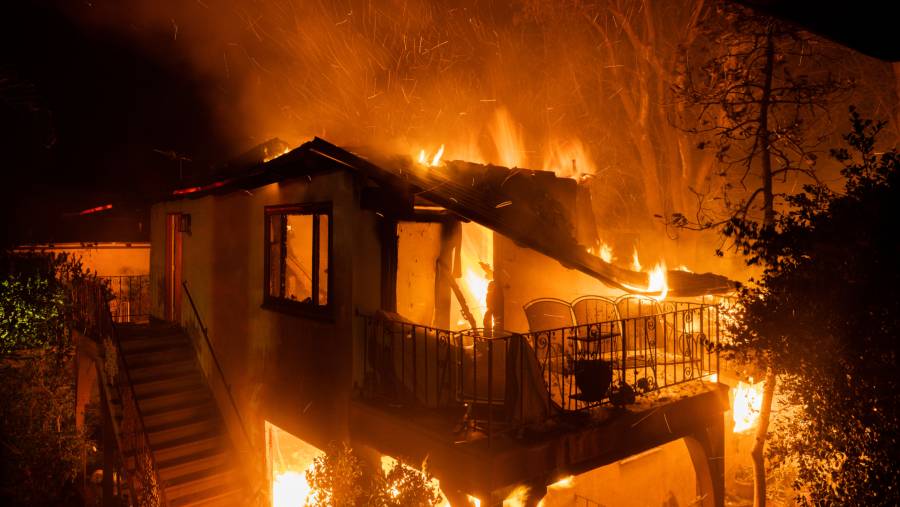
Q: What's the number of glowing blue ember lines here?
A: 0